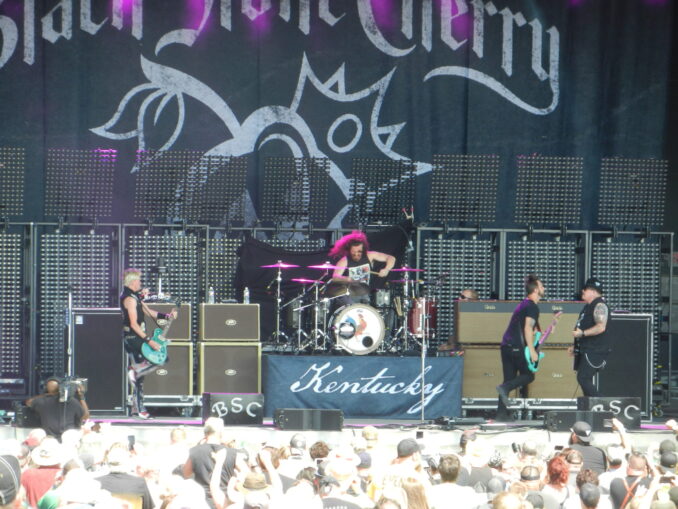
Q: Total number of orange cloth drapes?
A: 0